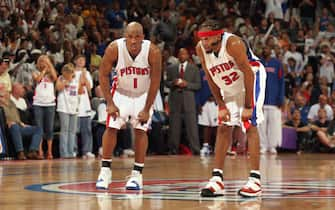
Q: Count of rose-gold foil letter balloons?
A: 0